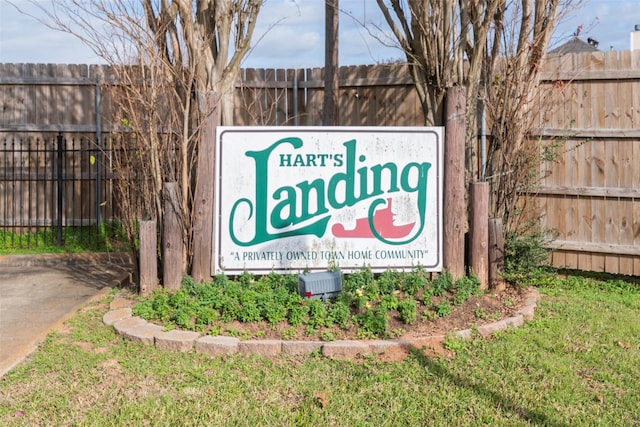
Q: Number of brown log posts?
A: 6